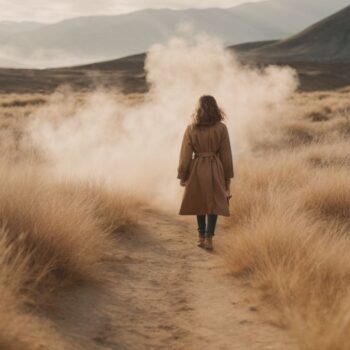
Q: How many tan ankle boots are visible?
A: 2